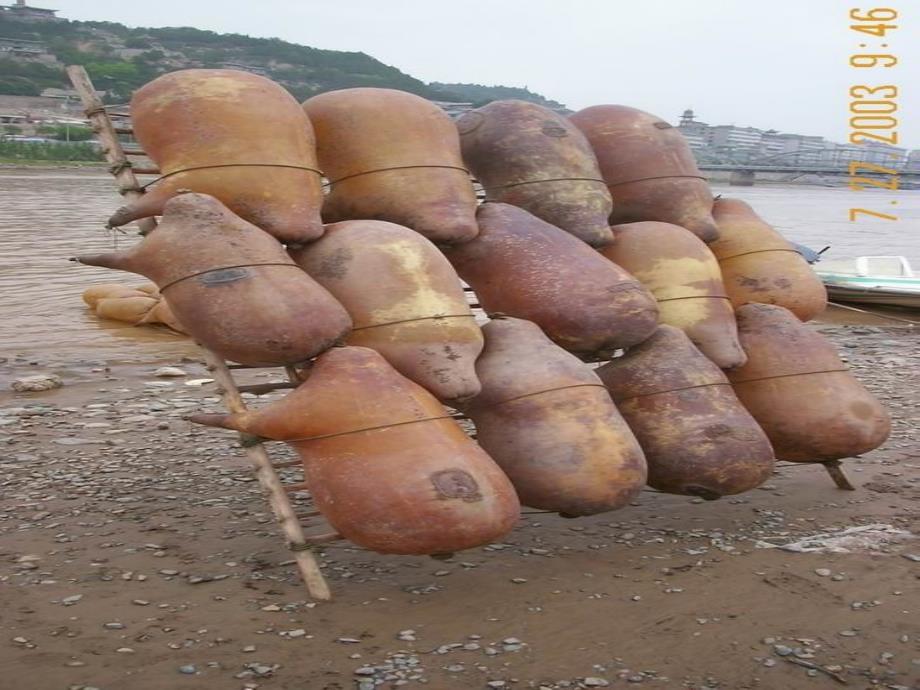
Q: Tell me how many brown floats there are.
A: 13